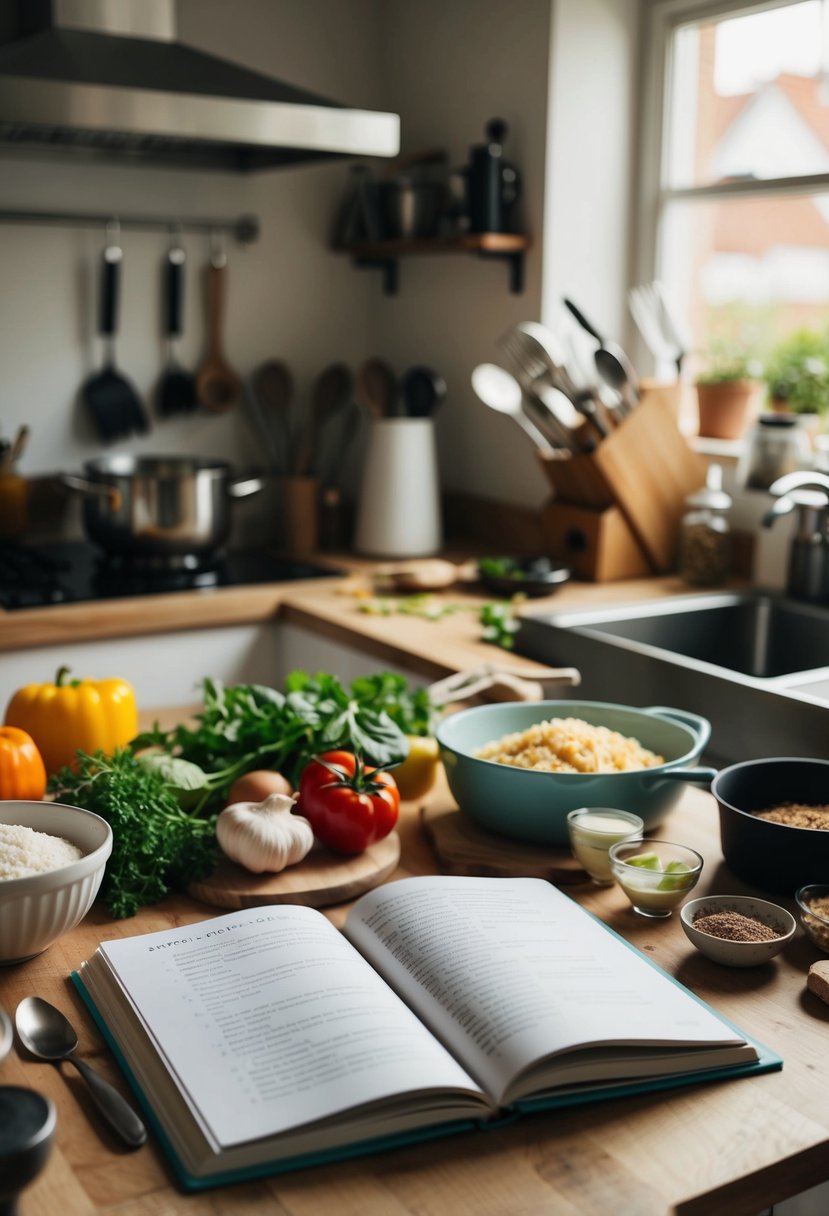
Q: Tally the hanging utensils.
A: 3